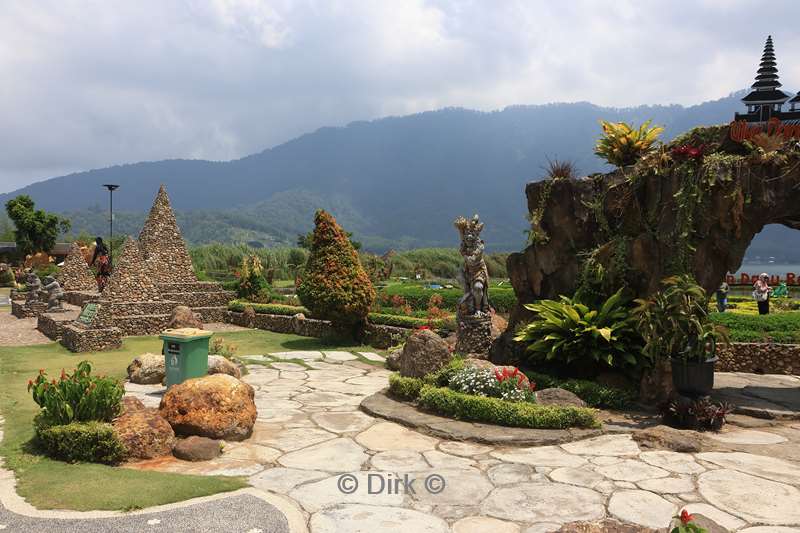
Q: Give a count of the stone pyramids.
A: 3